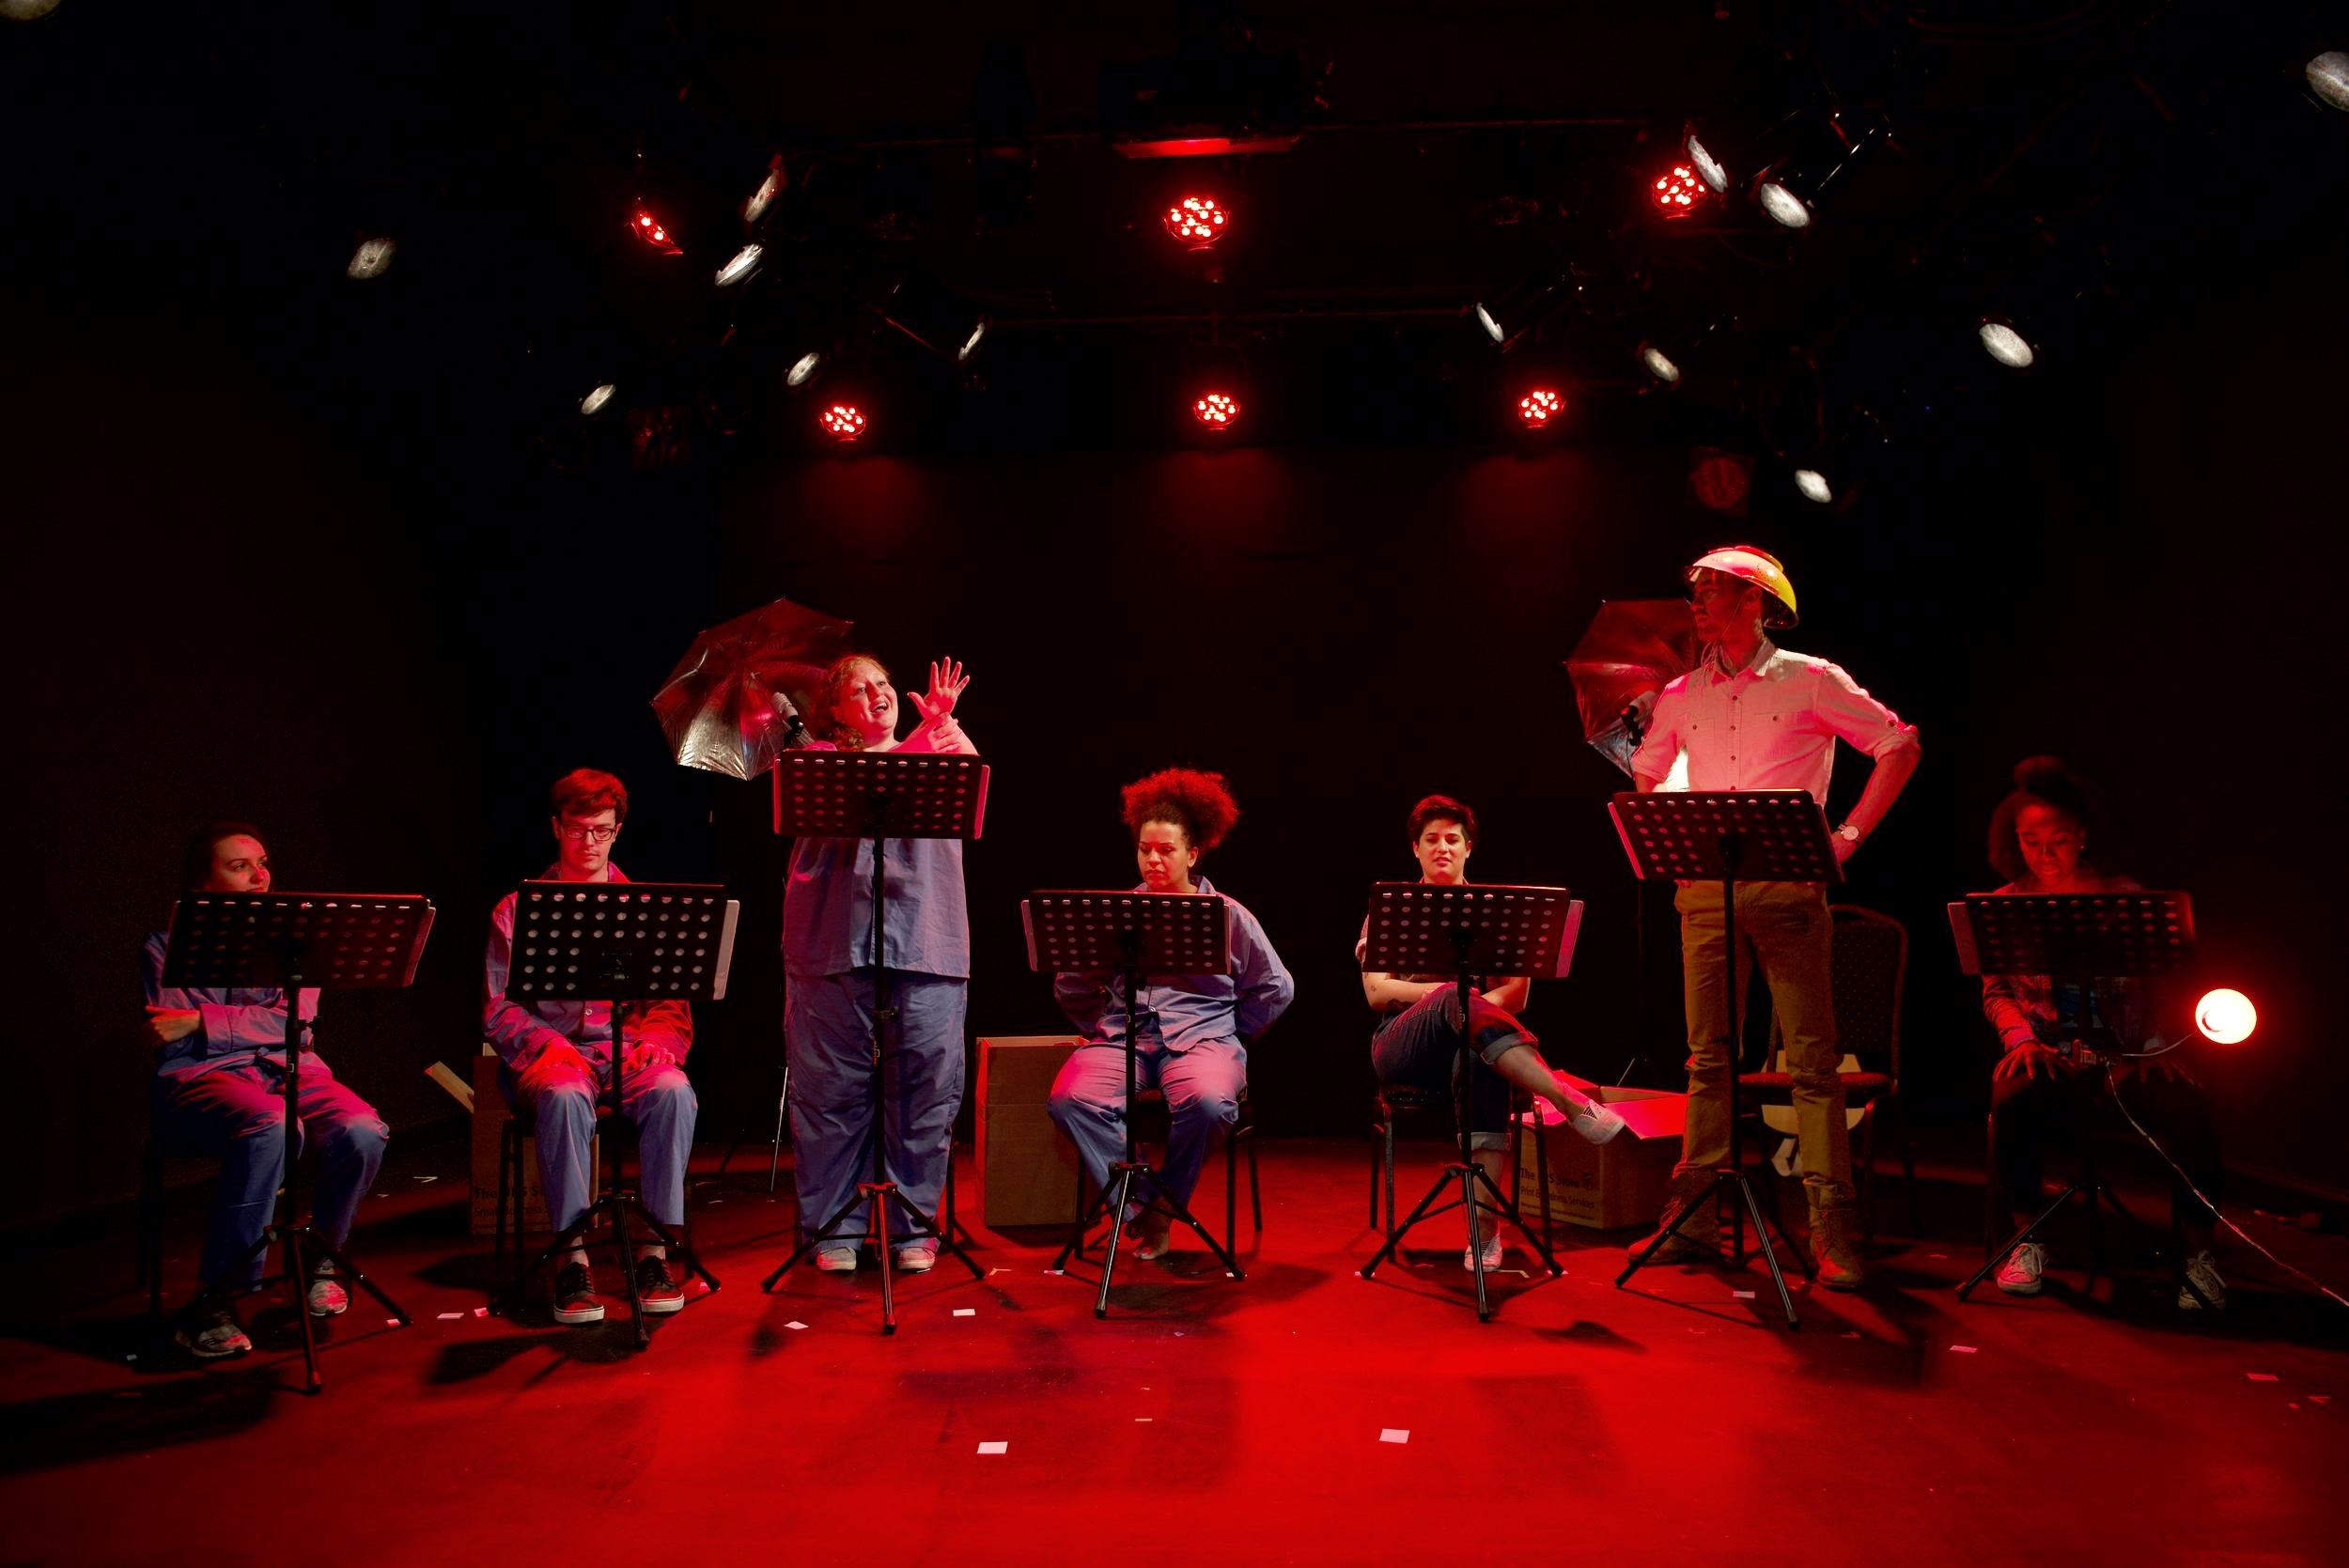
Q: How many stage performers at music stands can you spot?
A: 7